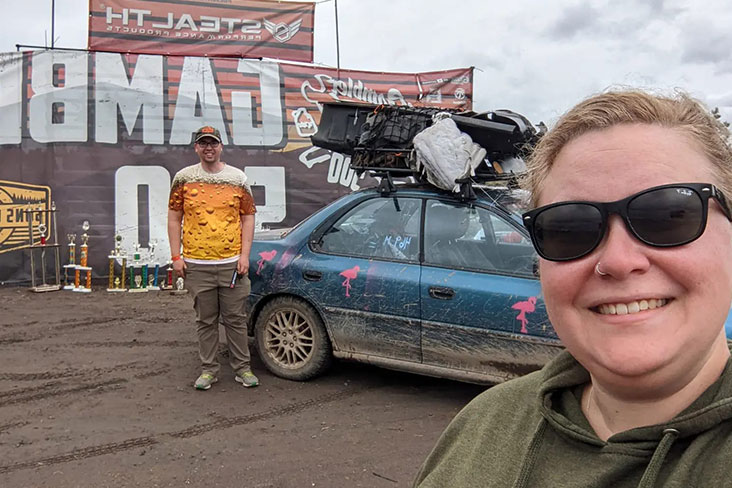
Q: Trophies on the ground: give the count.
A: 8